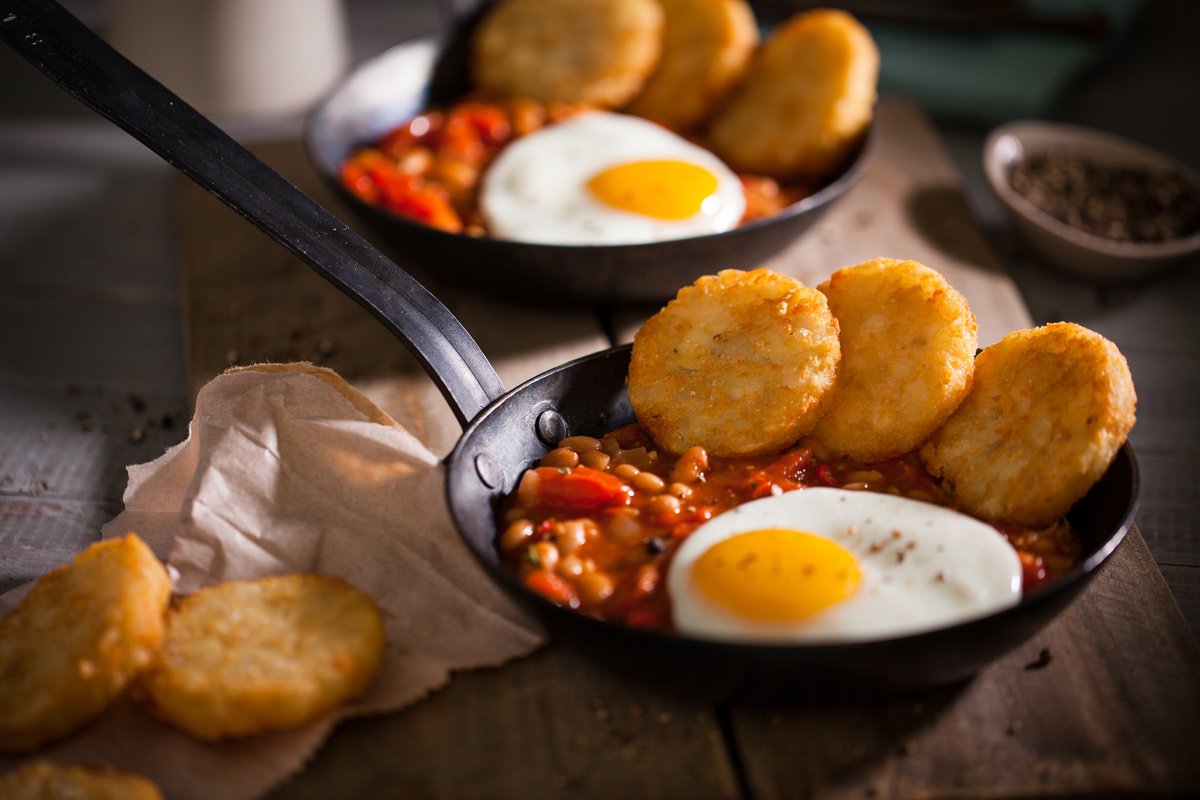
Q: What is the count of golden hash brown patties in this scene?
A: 9